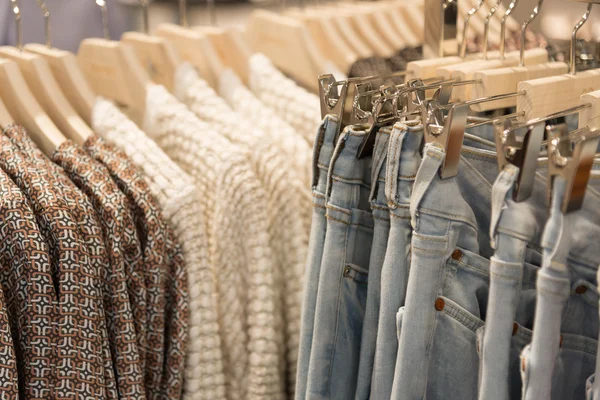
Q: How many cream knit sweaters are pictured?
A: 5